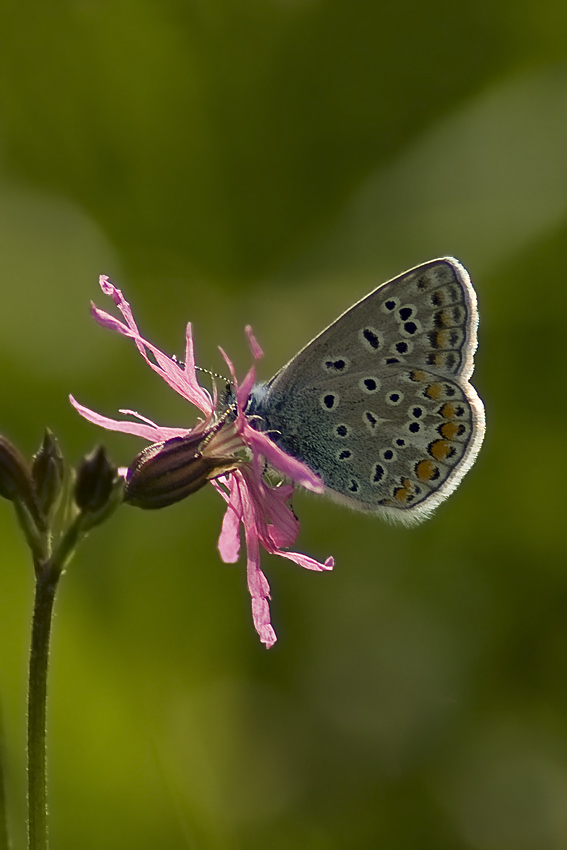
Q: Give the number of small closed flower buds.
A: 3